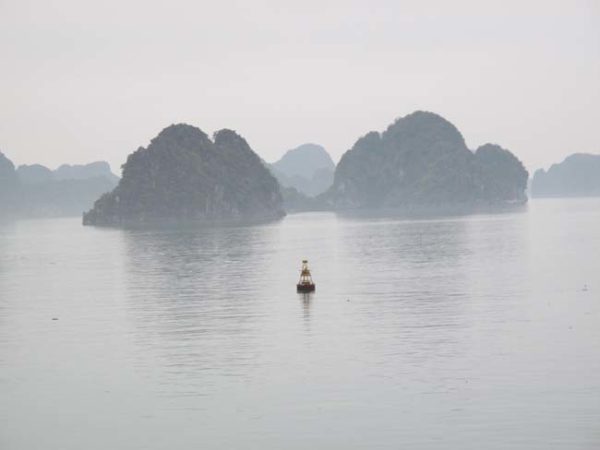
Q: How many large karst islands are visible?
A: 2